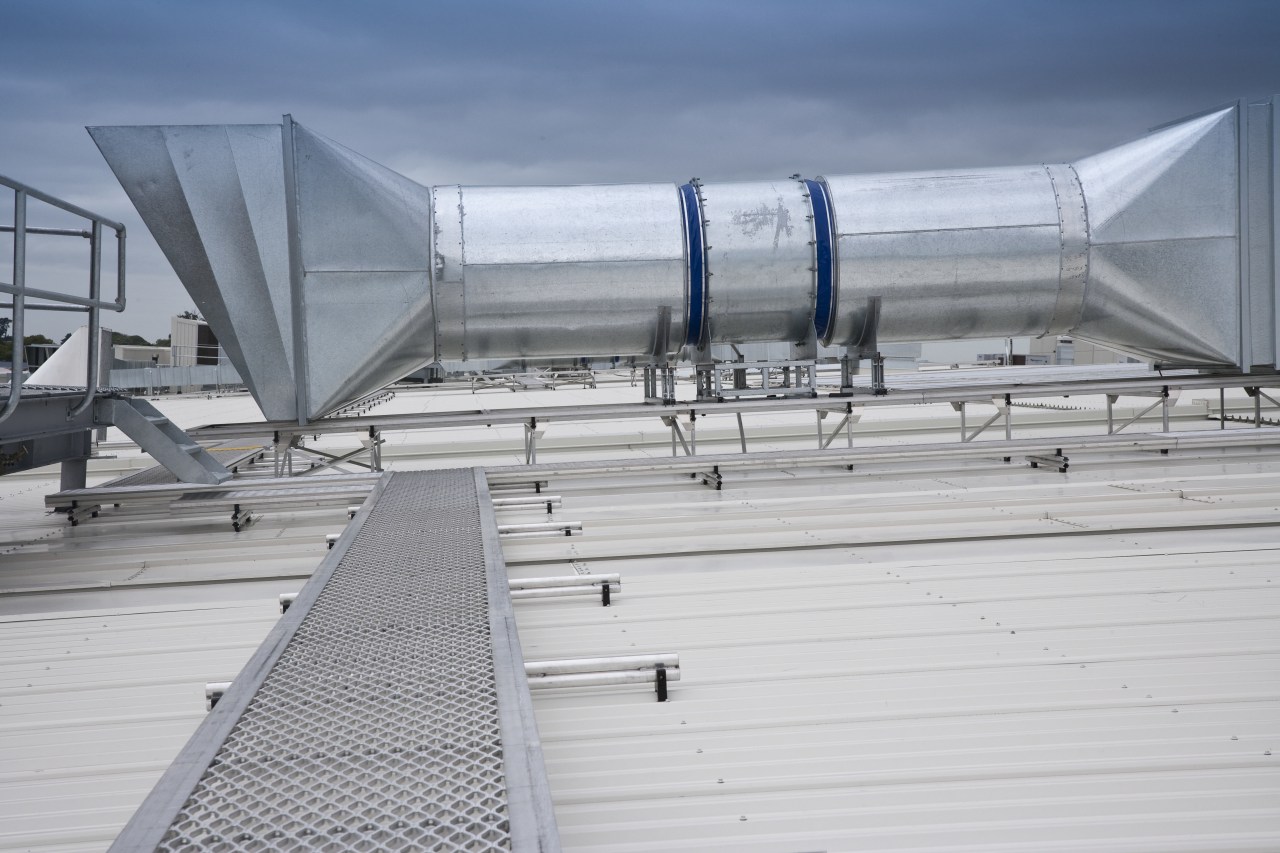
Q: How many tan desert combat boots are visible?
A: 0